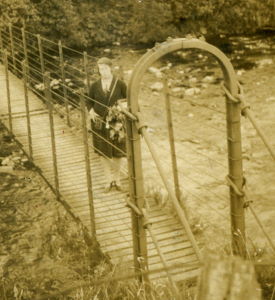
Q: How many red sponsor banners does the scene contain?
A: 0